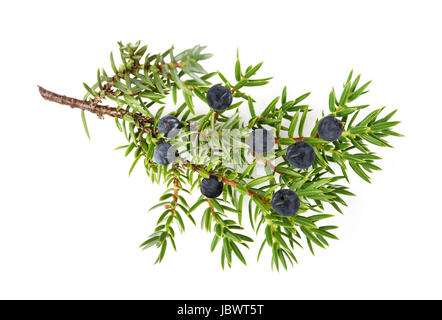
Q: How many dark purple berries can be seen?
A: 8